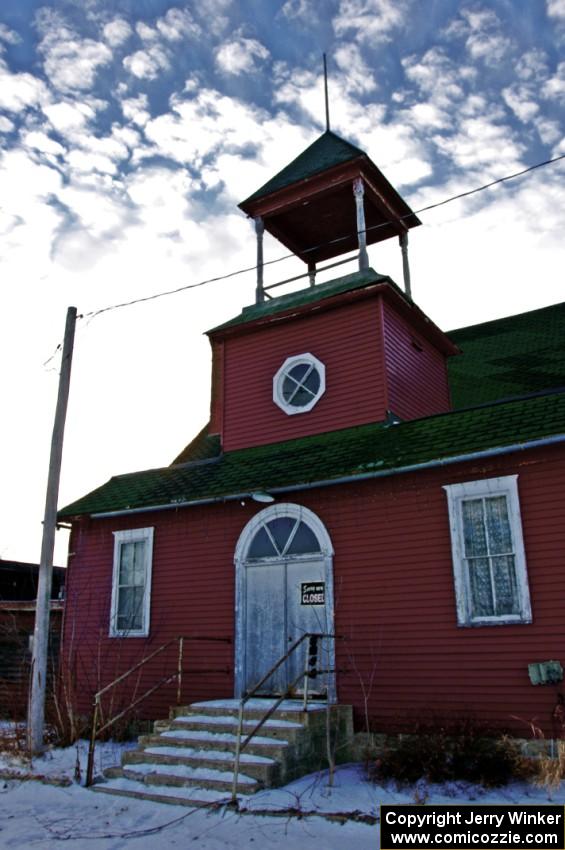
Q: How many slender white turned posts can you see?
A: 4